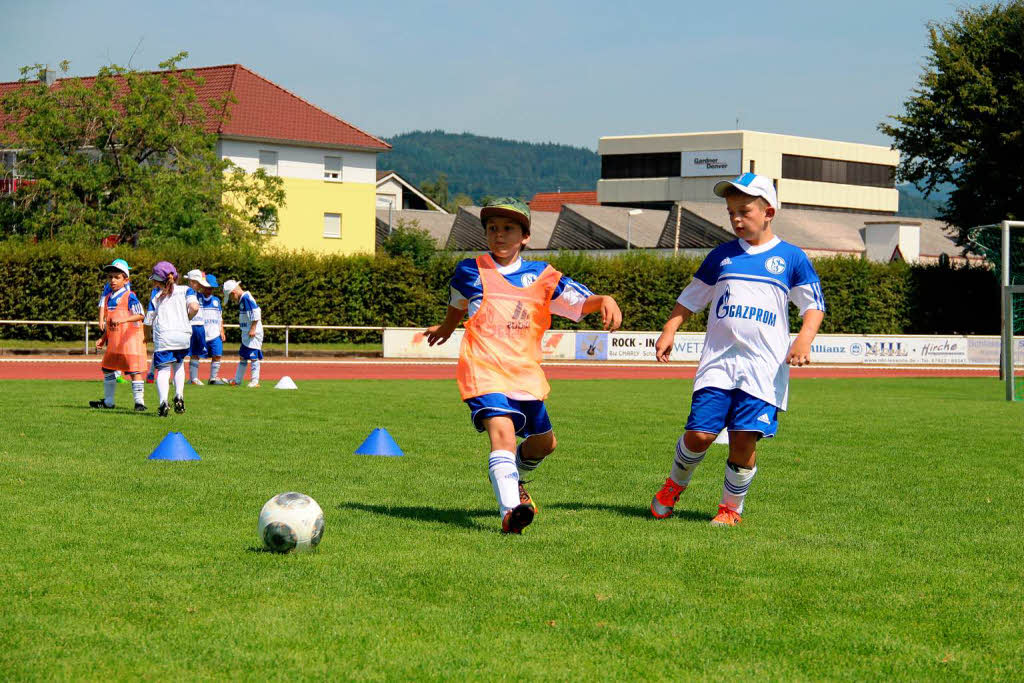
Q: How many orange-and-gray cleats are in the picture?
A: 2